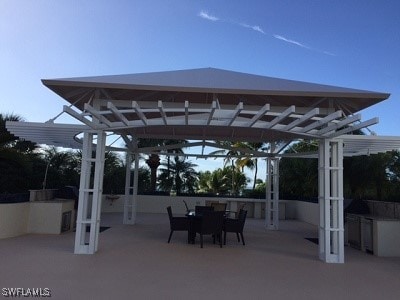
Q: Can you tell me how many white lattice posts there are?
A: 4